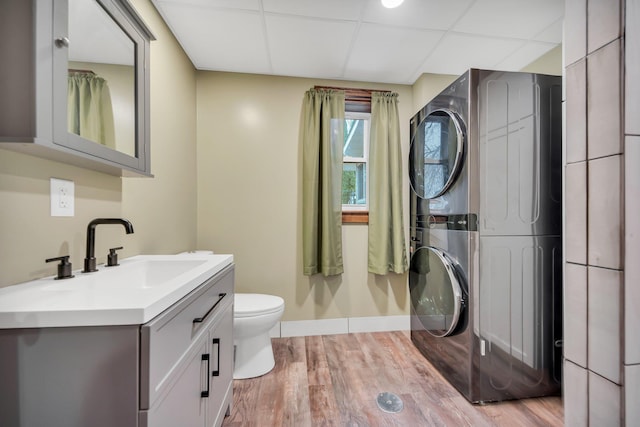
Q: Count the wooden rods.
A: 1